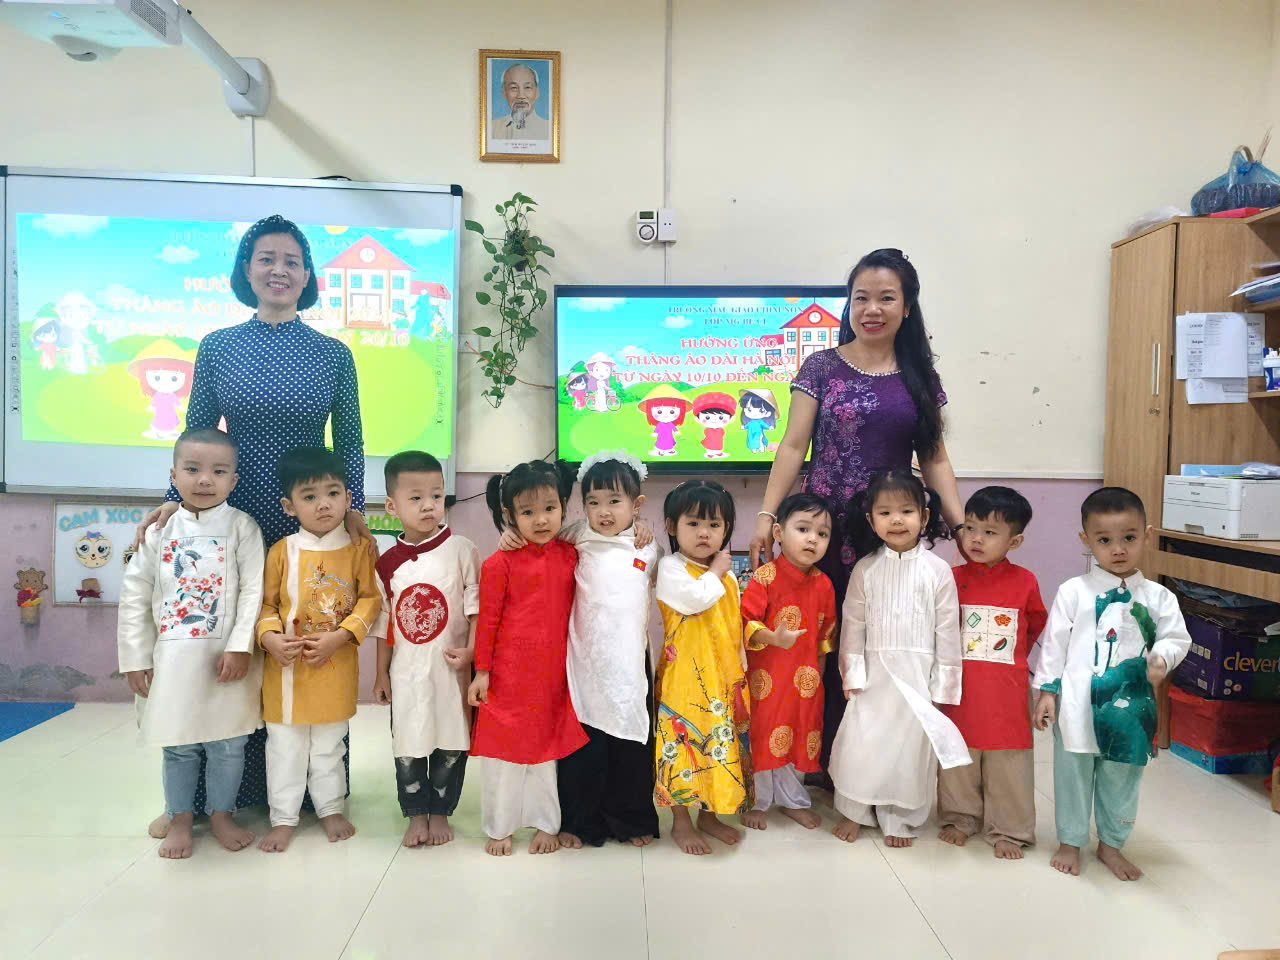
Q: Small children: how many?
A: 10